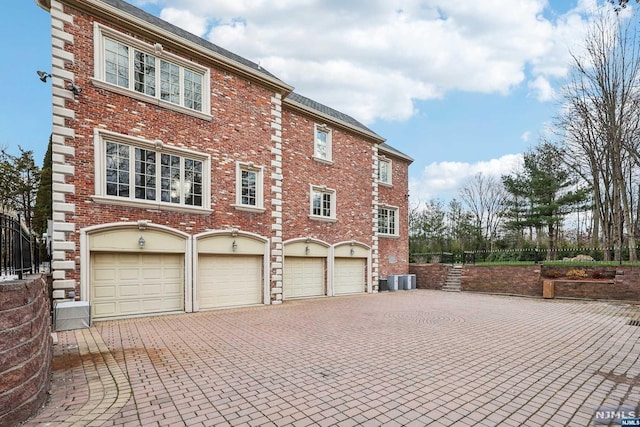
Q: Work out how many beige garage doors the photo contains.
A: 4